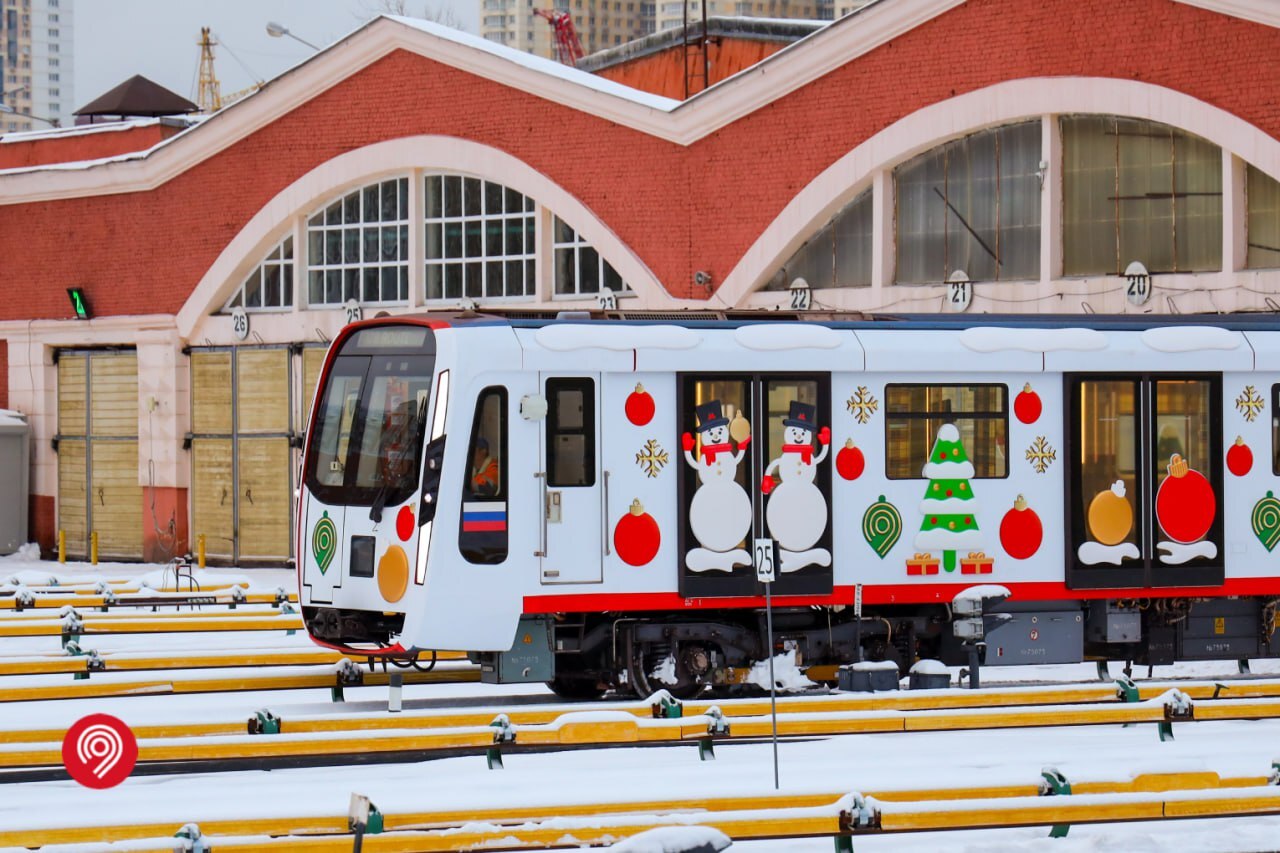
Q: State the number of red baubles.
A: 8